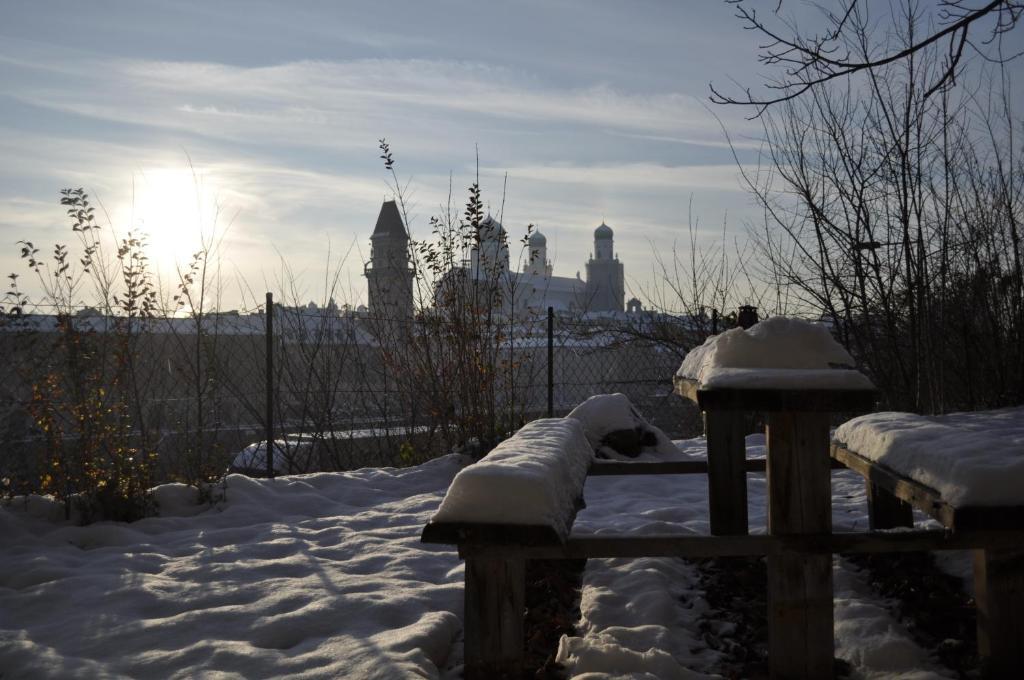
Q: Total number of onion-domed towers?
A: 3